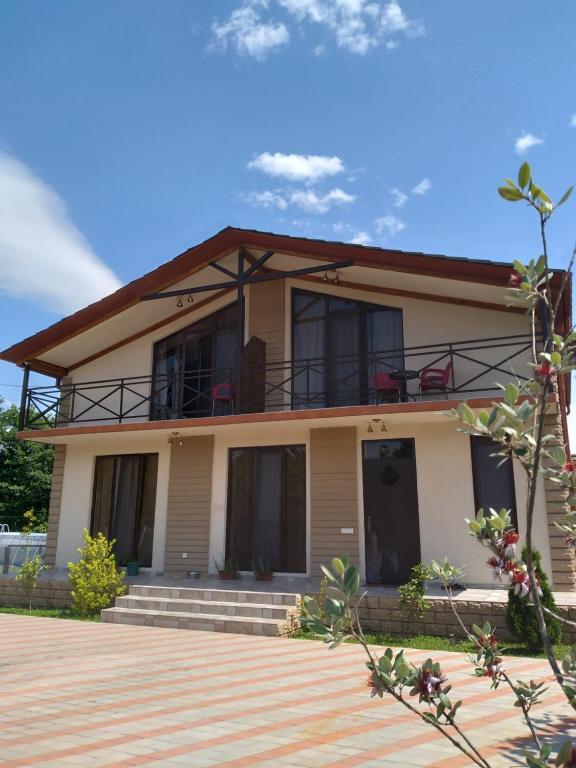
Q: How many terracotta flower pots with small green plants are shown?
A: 2